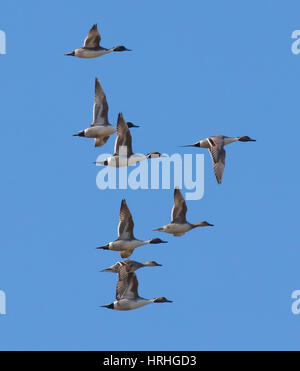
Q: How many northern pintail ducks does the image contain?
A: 8